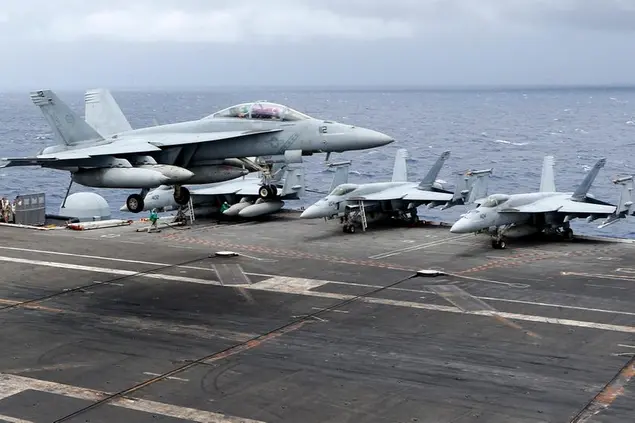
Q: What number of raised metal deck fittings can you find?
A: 2